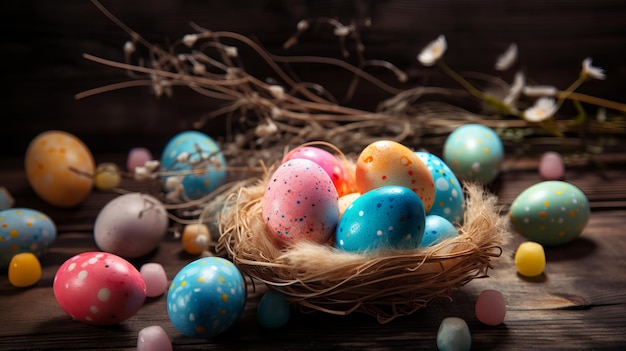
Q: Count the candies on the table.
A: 12